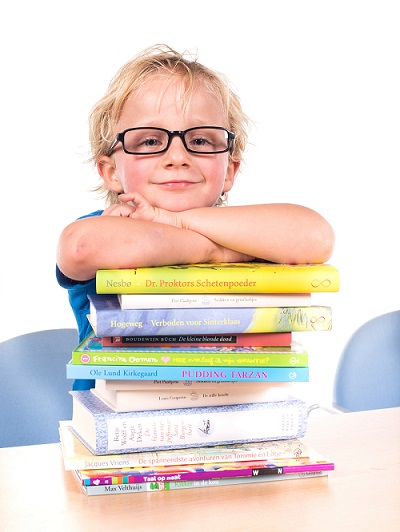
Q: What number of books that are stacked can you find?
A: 12